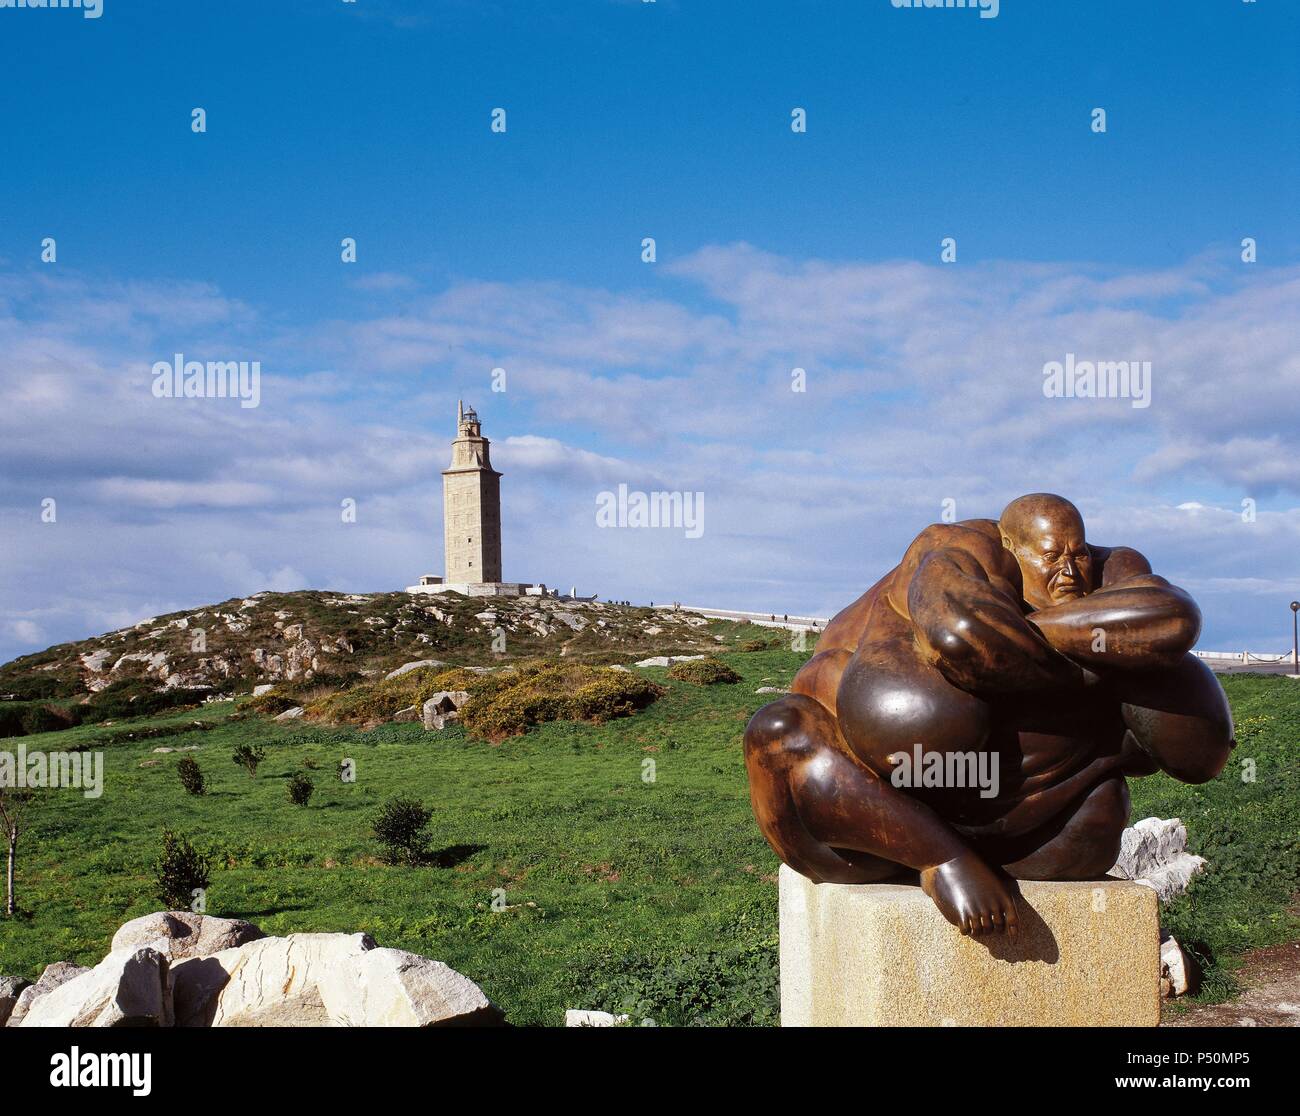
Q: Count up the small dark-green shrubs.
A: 5